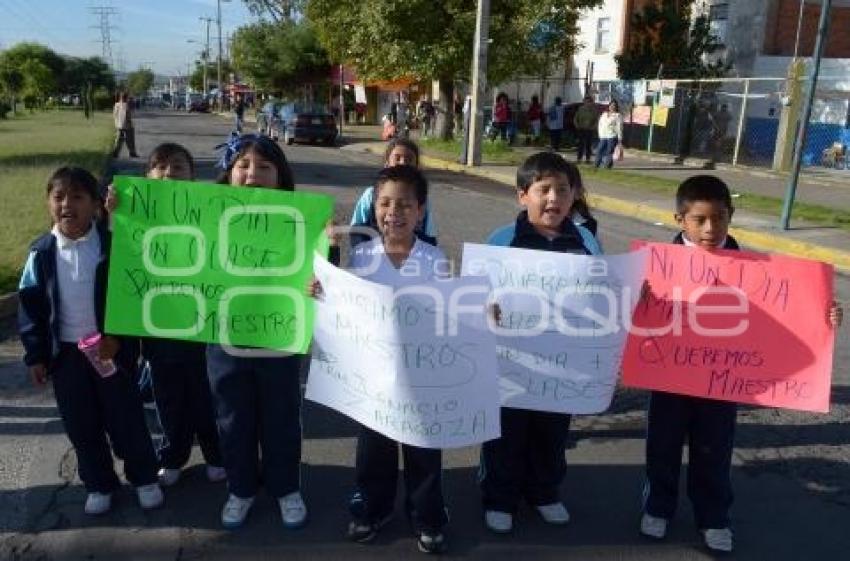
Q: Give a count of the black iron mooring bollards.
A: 0